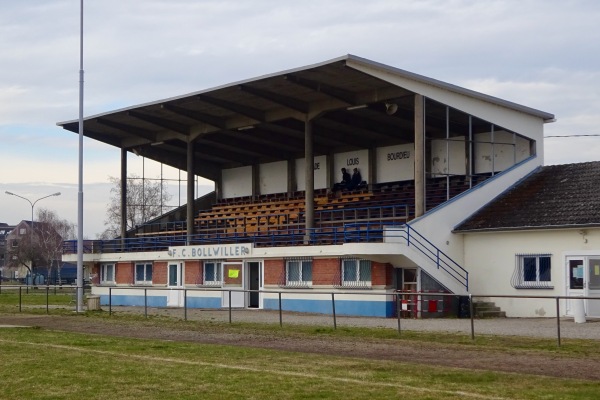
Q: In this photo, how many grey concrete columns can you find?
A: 4